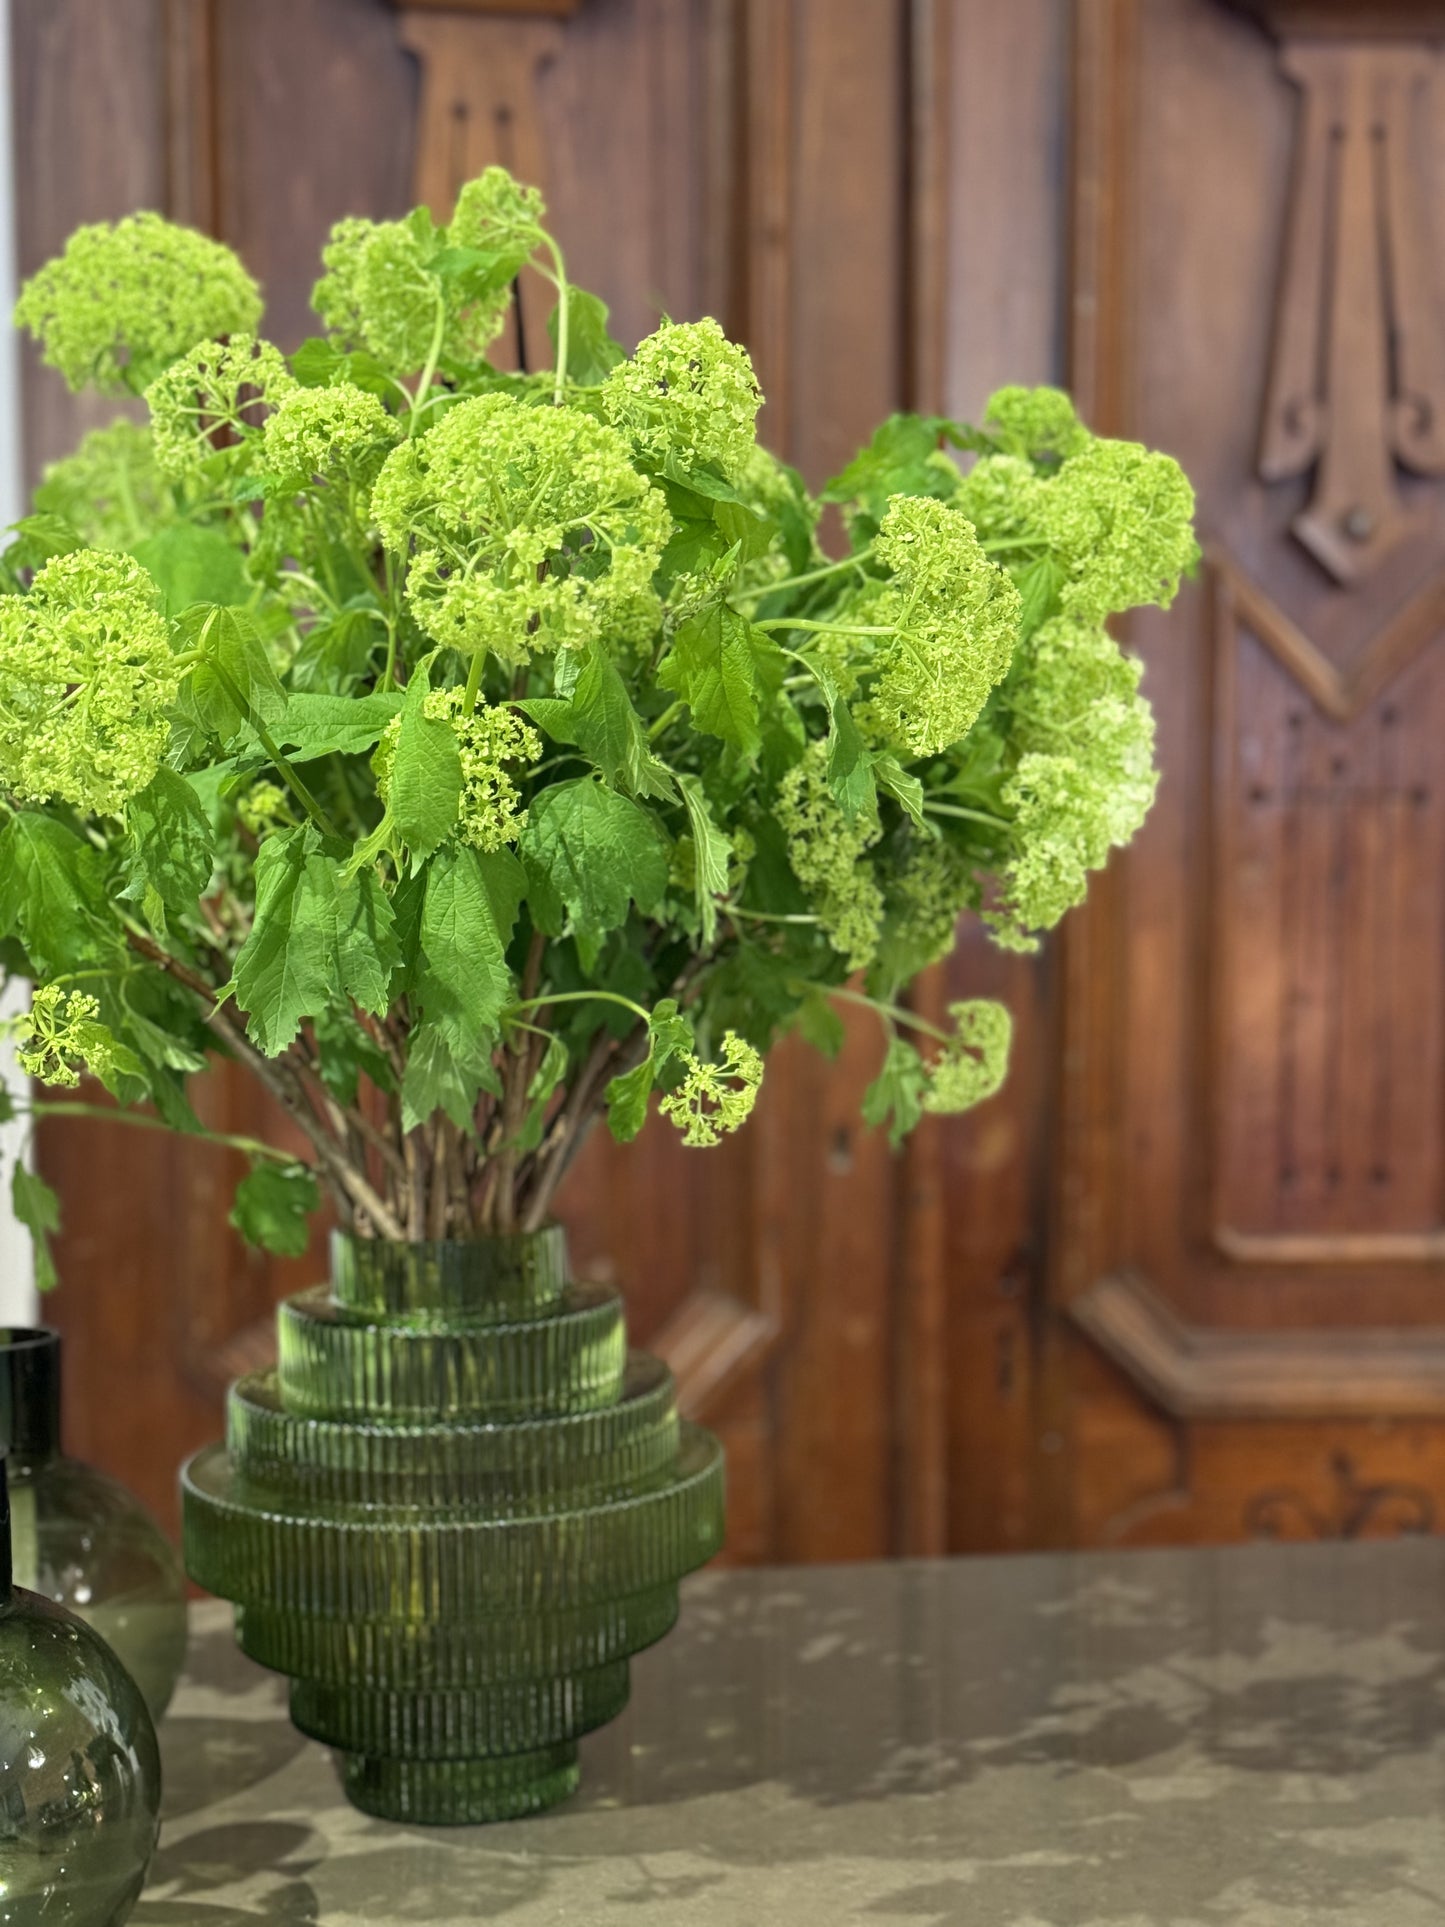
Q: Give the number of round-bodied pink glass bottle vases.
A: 0